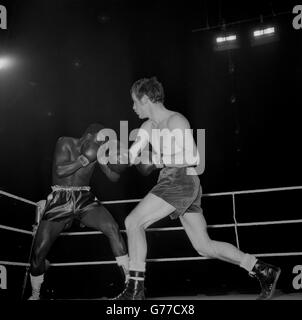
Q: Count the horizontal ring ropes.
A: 3